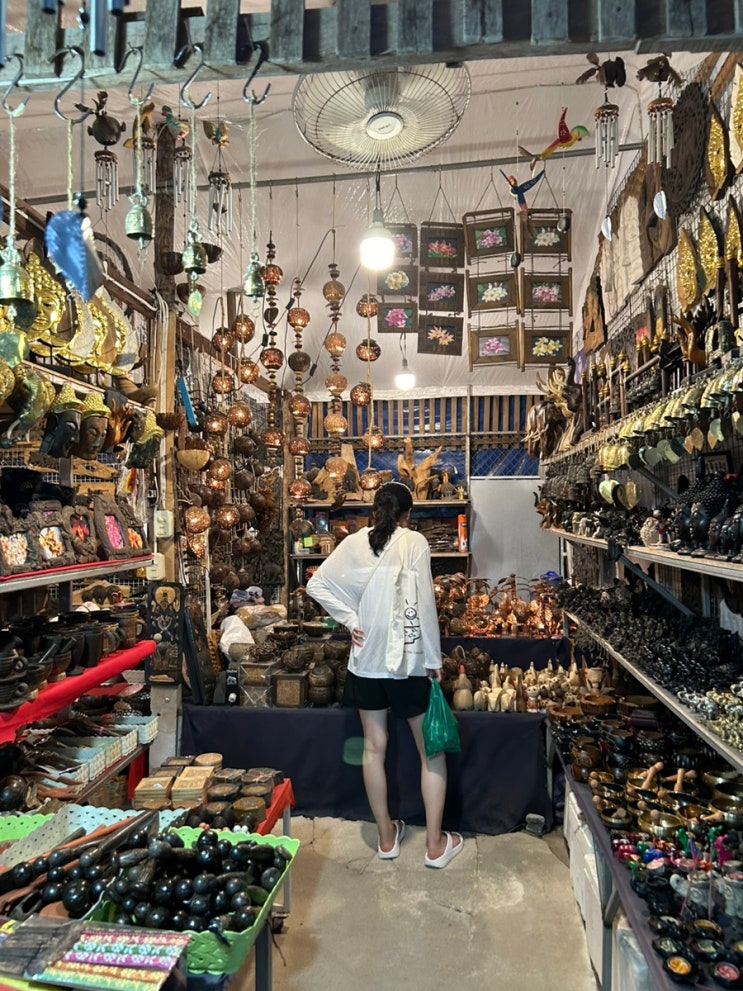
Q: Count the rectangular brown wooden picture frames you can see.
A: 12